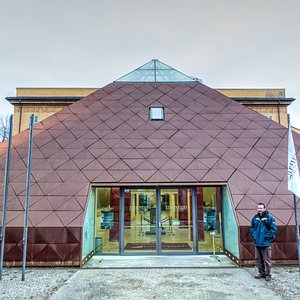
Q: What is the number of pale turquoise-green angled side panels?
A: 2